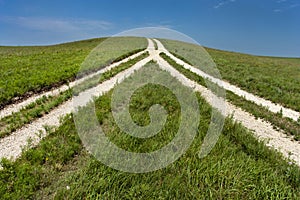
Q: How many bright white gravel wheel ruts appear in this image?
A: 4